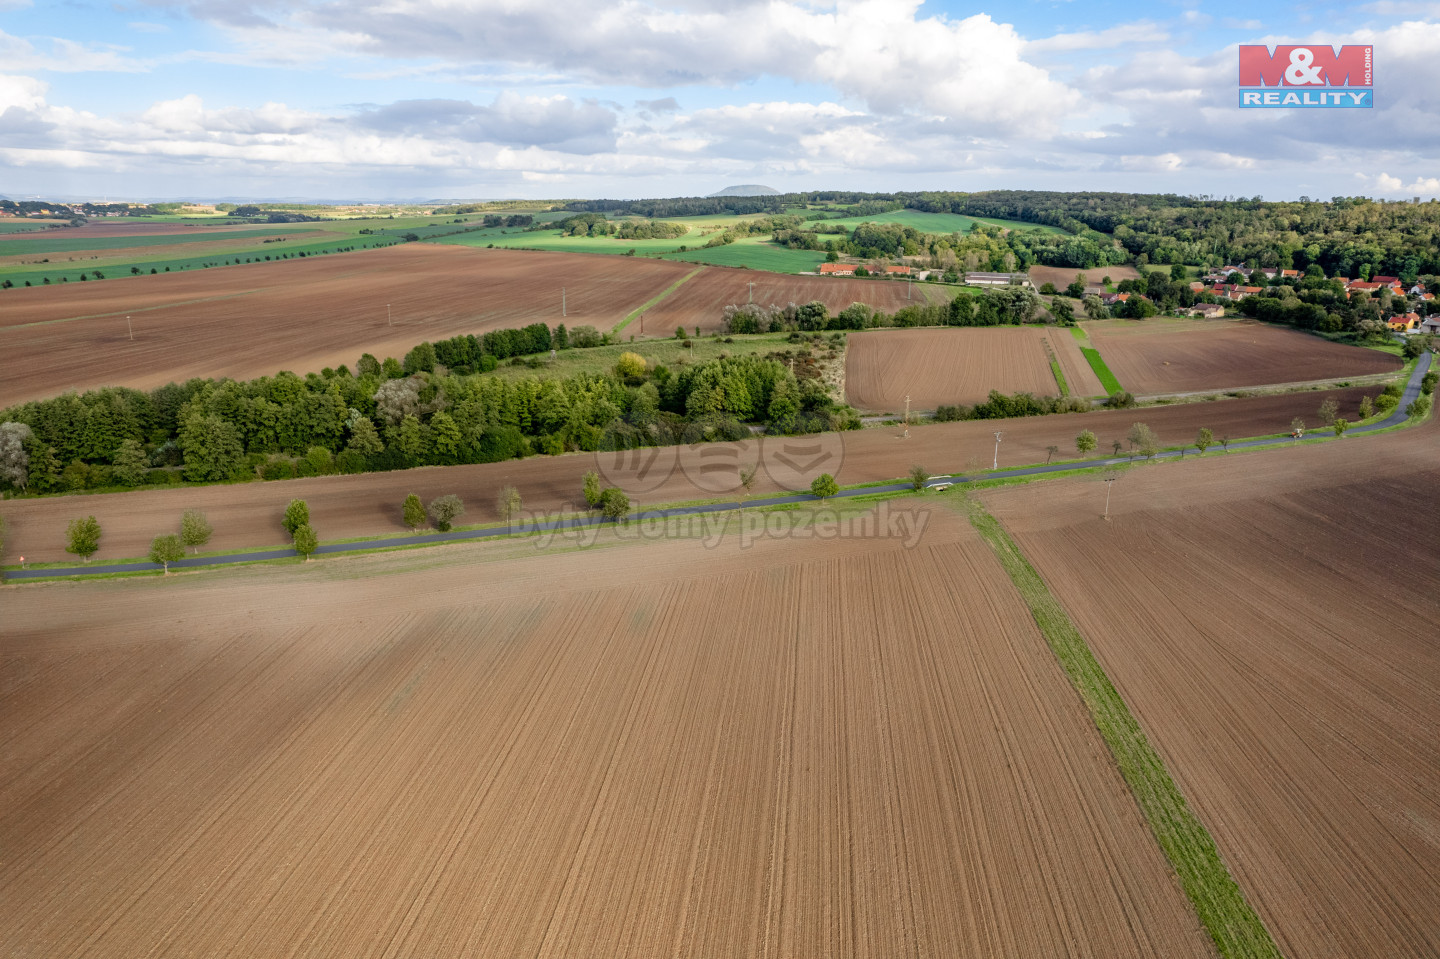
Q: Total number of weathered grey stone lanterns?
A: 0